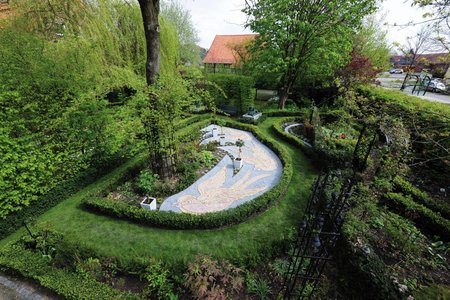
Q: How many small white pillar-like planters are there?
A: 4